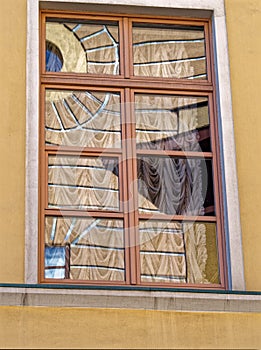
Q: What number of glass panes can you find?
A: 8